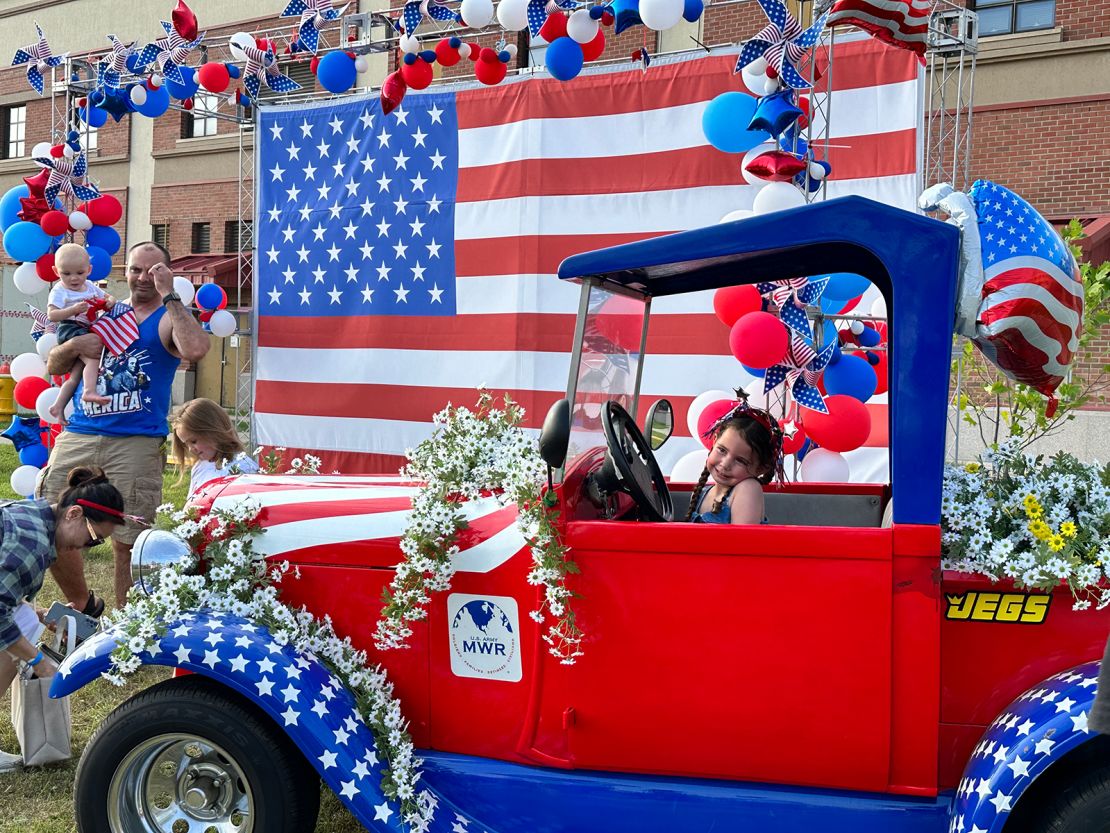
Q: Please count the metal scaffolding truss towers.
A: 4